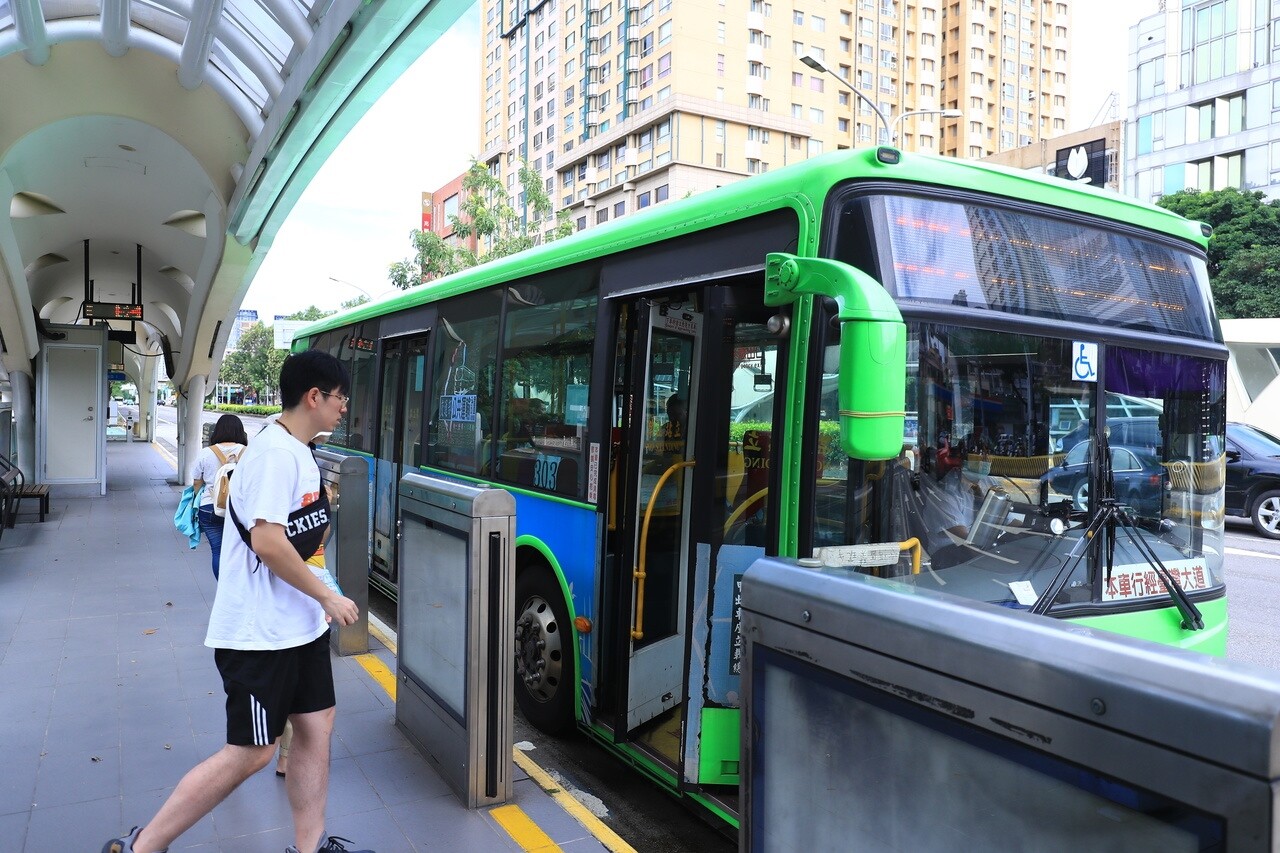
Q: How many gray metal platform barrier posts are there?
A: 3